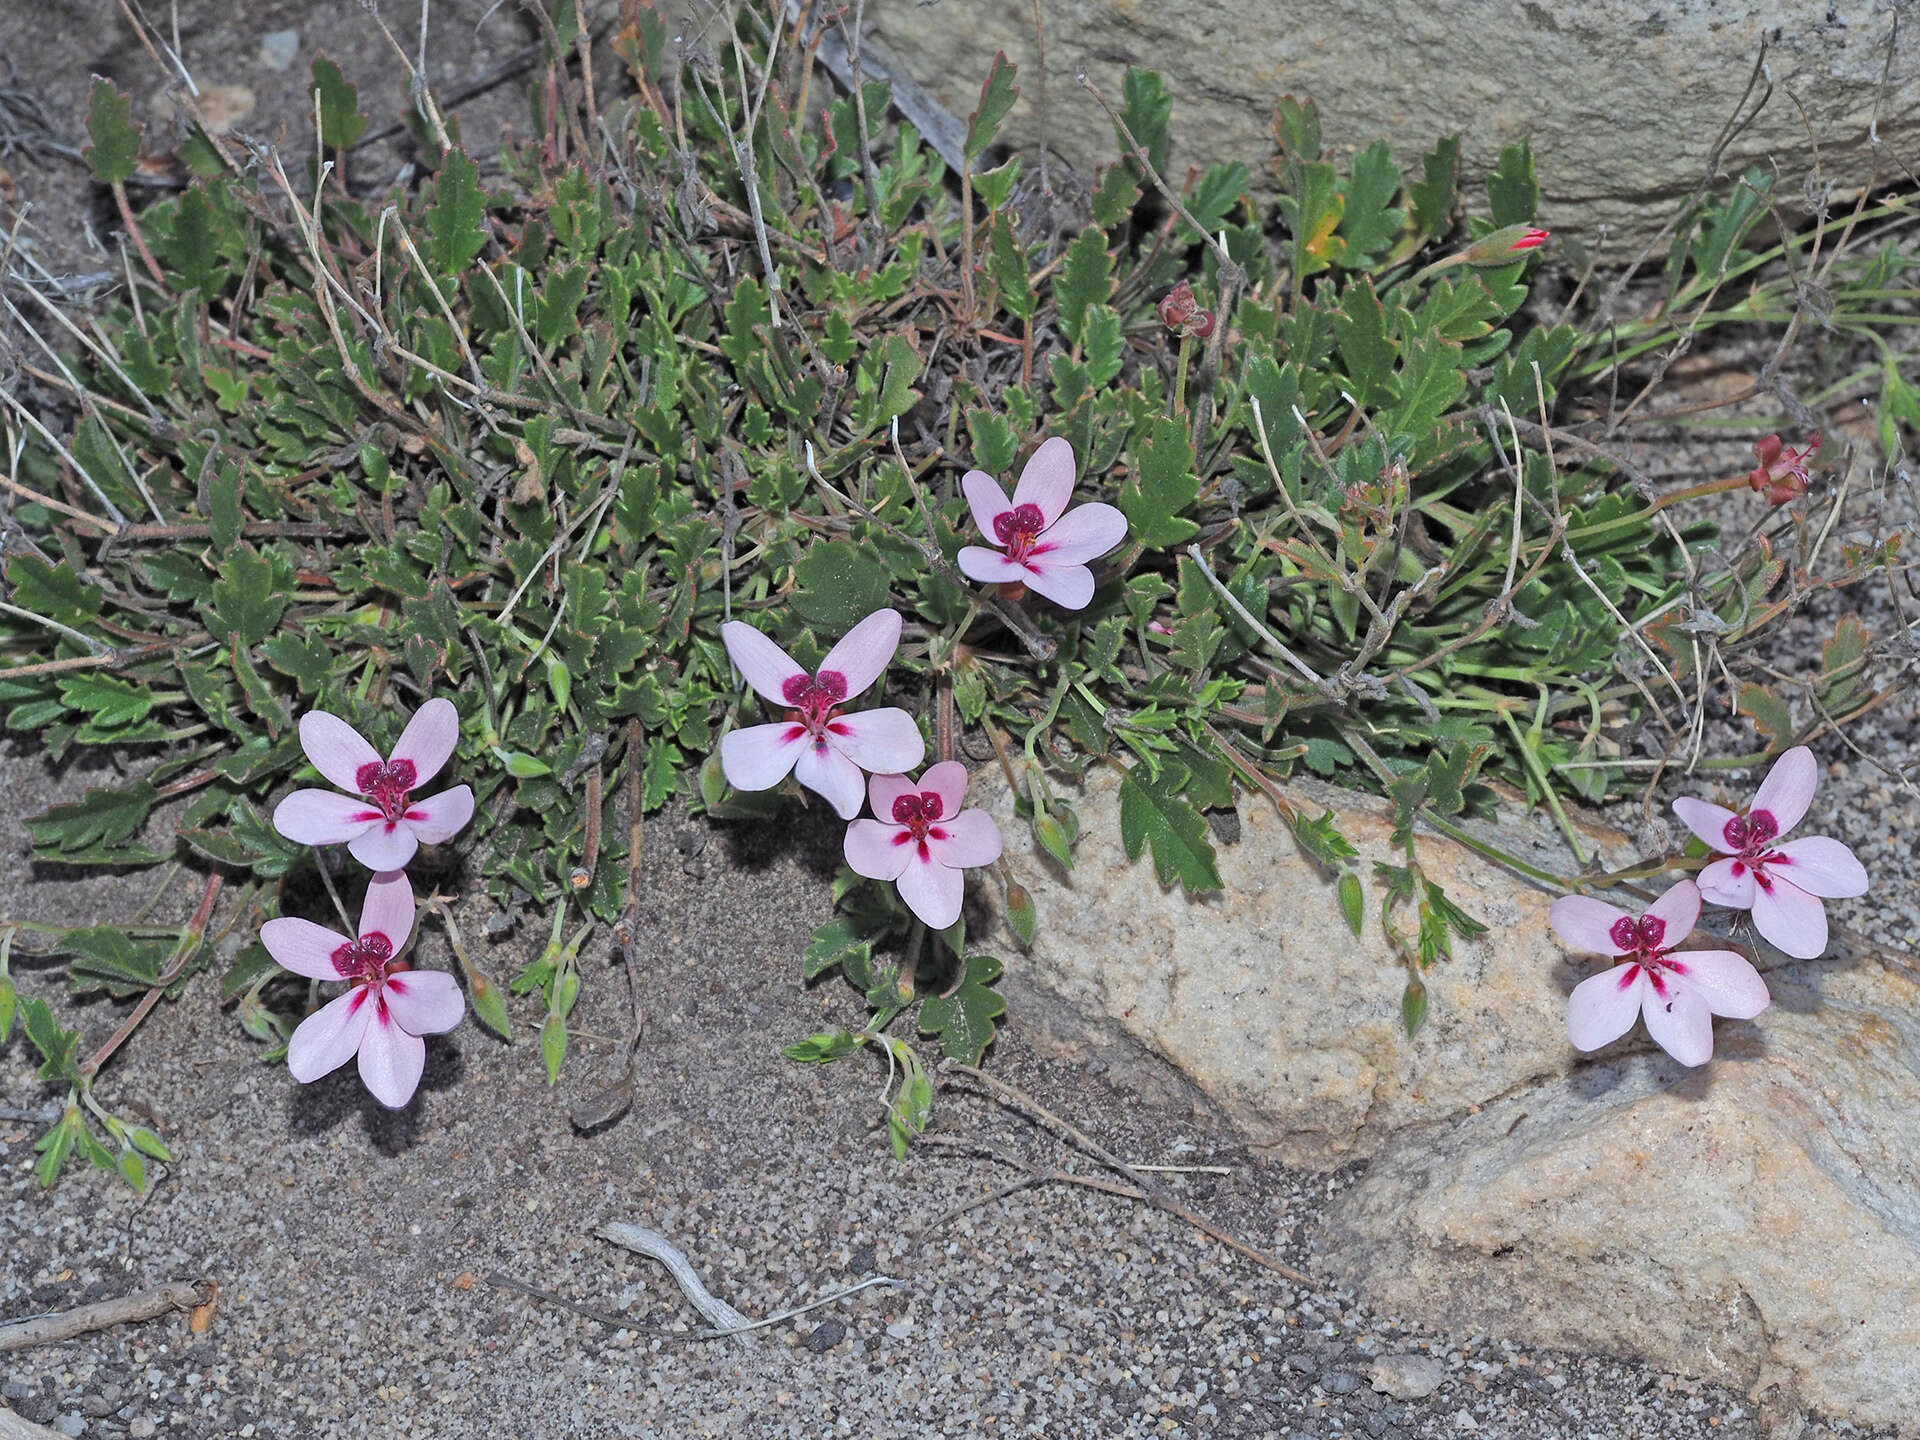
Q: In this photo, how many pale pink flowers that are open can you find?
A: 7